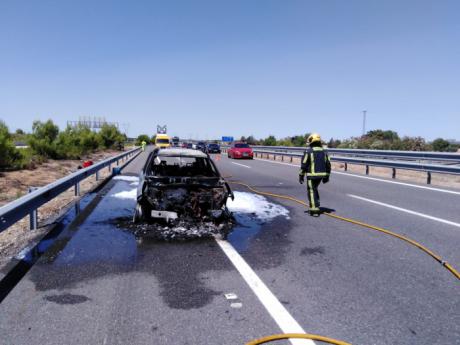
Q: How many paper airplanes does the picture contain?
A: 0